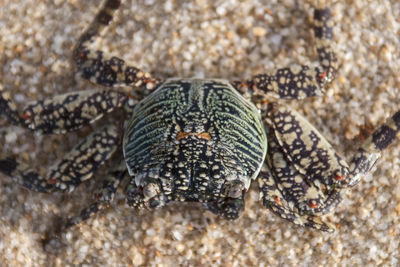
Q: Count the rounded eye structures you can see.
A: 2